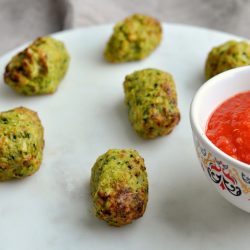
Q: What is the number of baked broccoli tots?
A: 6